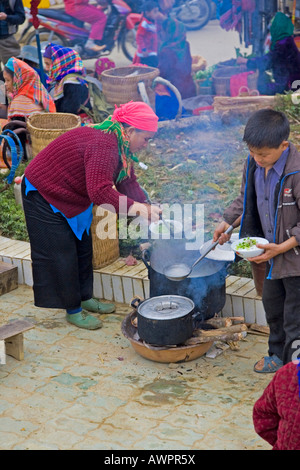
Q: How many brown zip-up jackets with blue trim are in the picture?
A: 1